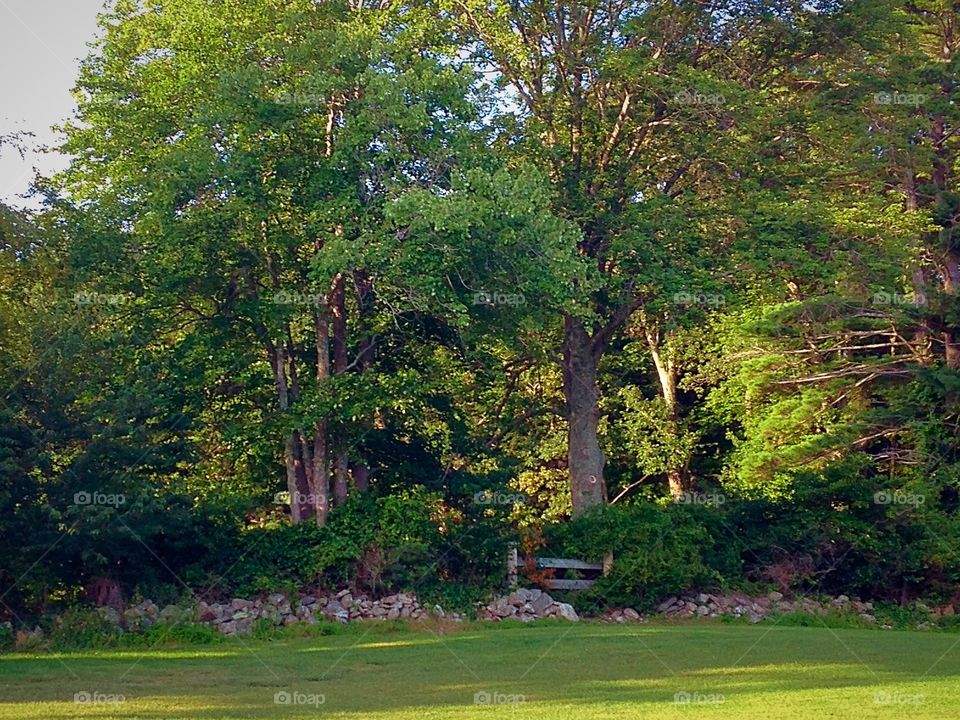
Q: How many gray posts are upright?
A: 2